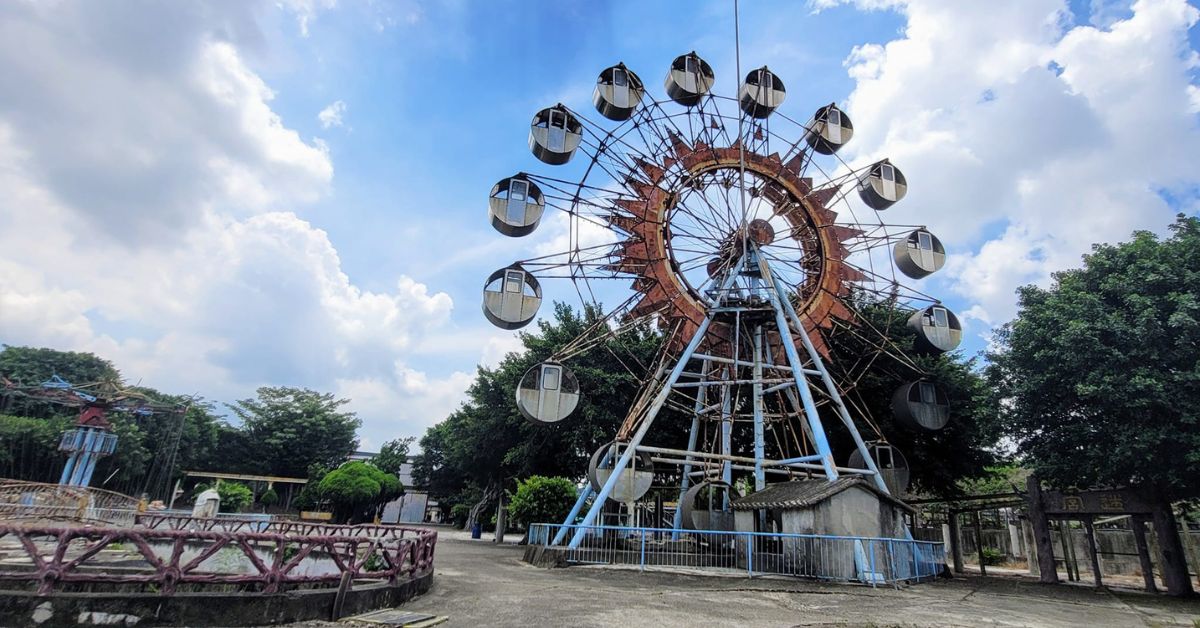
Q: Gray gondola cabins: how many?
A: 15